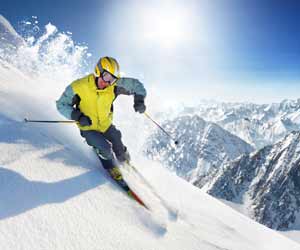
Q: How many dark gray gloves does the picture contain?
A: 2